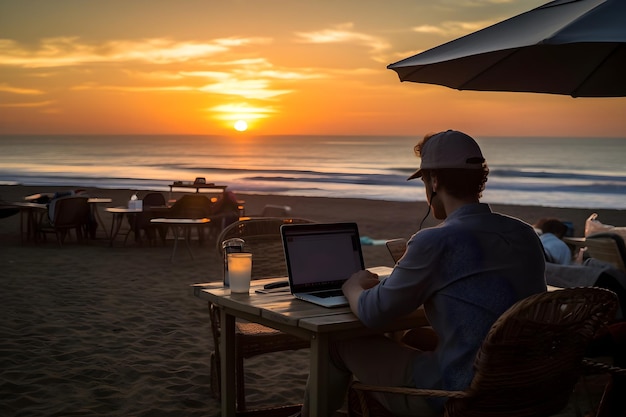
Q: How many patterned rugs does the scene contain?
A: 0